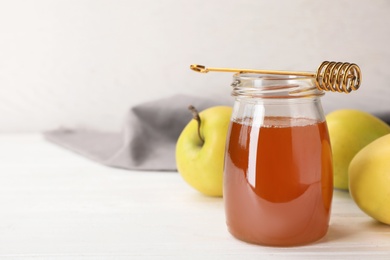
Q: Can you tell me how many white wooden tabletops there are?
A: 1